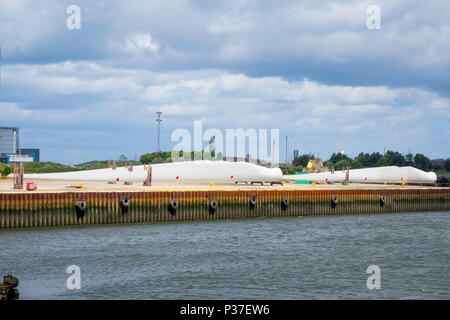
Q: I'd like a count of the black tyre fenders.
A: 8